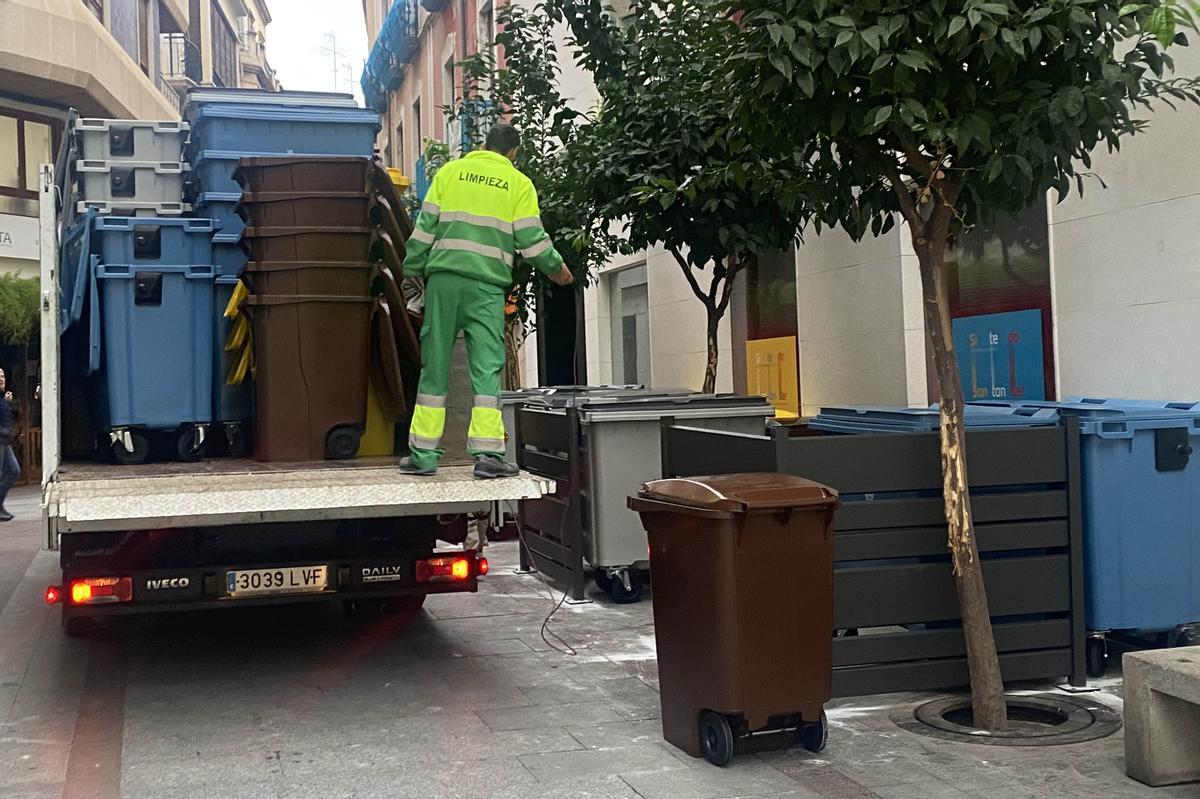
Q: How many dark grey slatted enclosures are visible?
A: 2